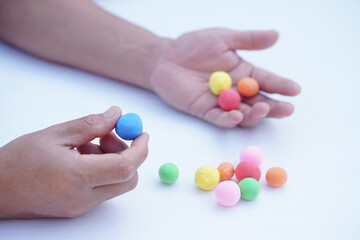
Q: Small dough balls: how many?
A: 12